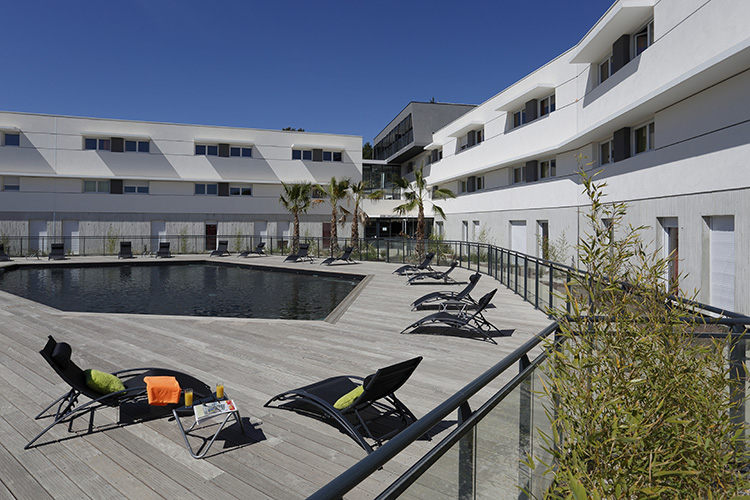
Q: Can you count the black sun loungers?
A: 14